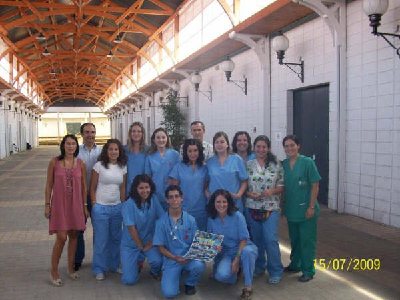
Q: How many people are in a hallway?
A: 14